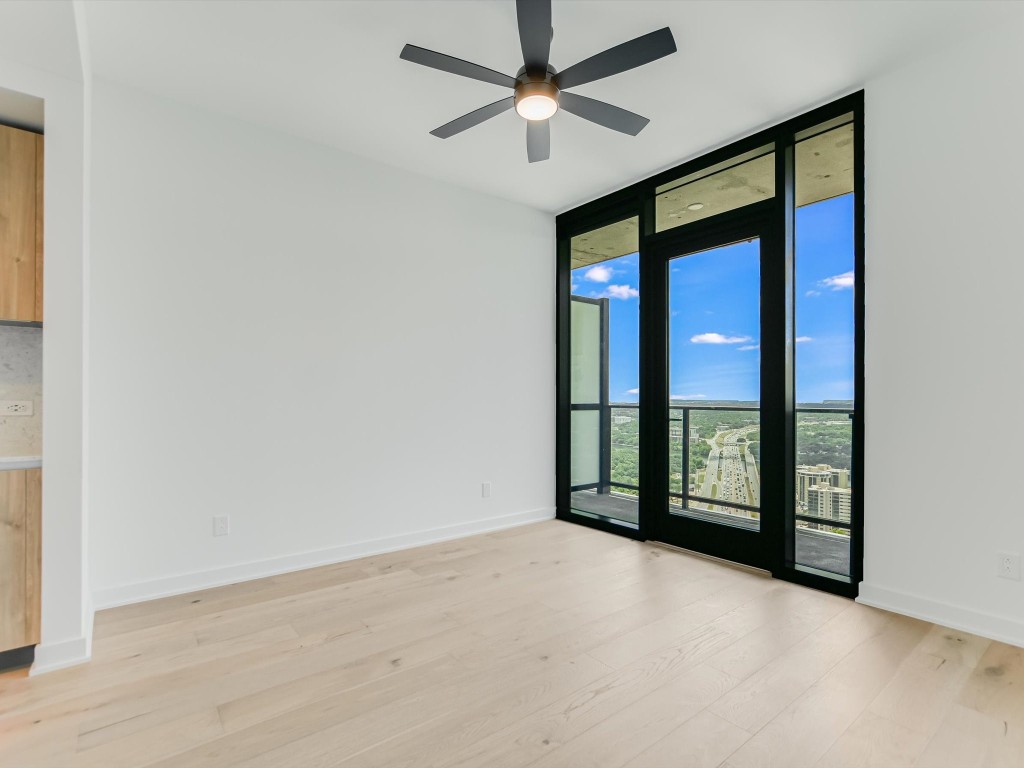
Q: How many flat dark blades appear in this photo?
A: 6